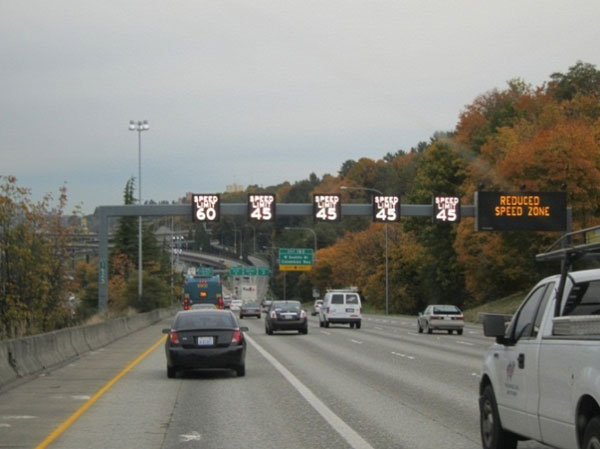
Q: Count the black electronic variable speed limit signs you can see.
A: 5